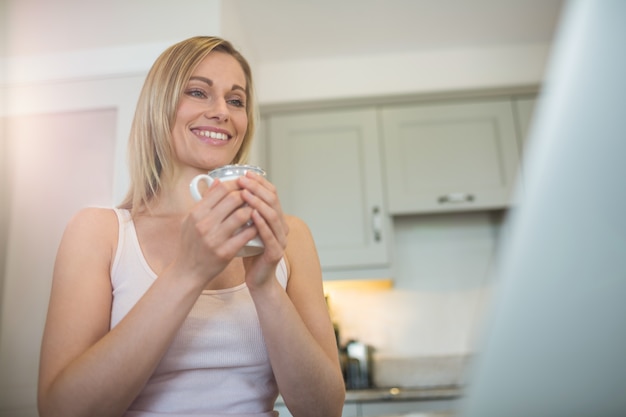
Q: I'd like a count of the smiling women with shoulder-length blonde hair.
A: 1